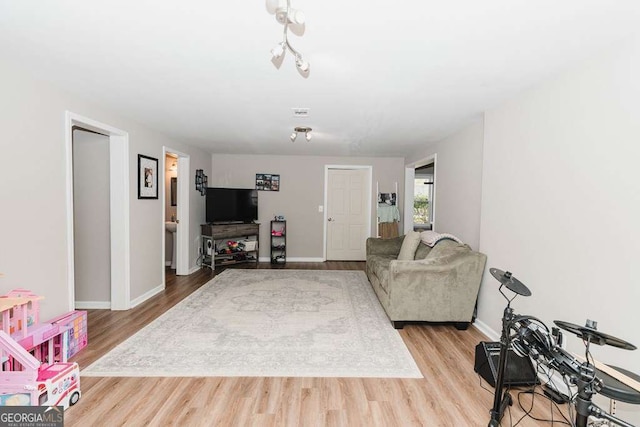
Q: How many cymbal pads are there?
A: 2